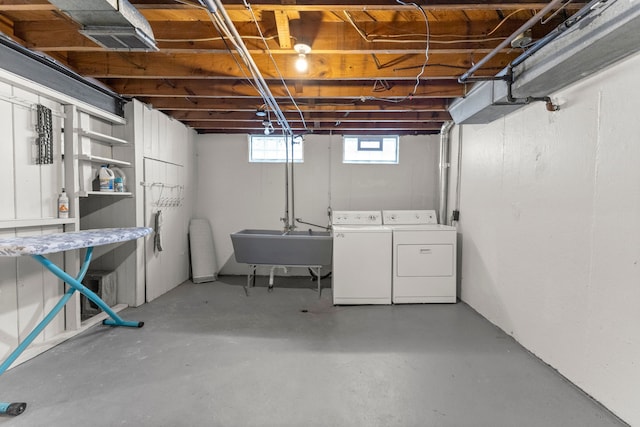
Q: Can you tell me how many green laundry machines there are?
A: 0